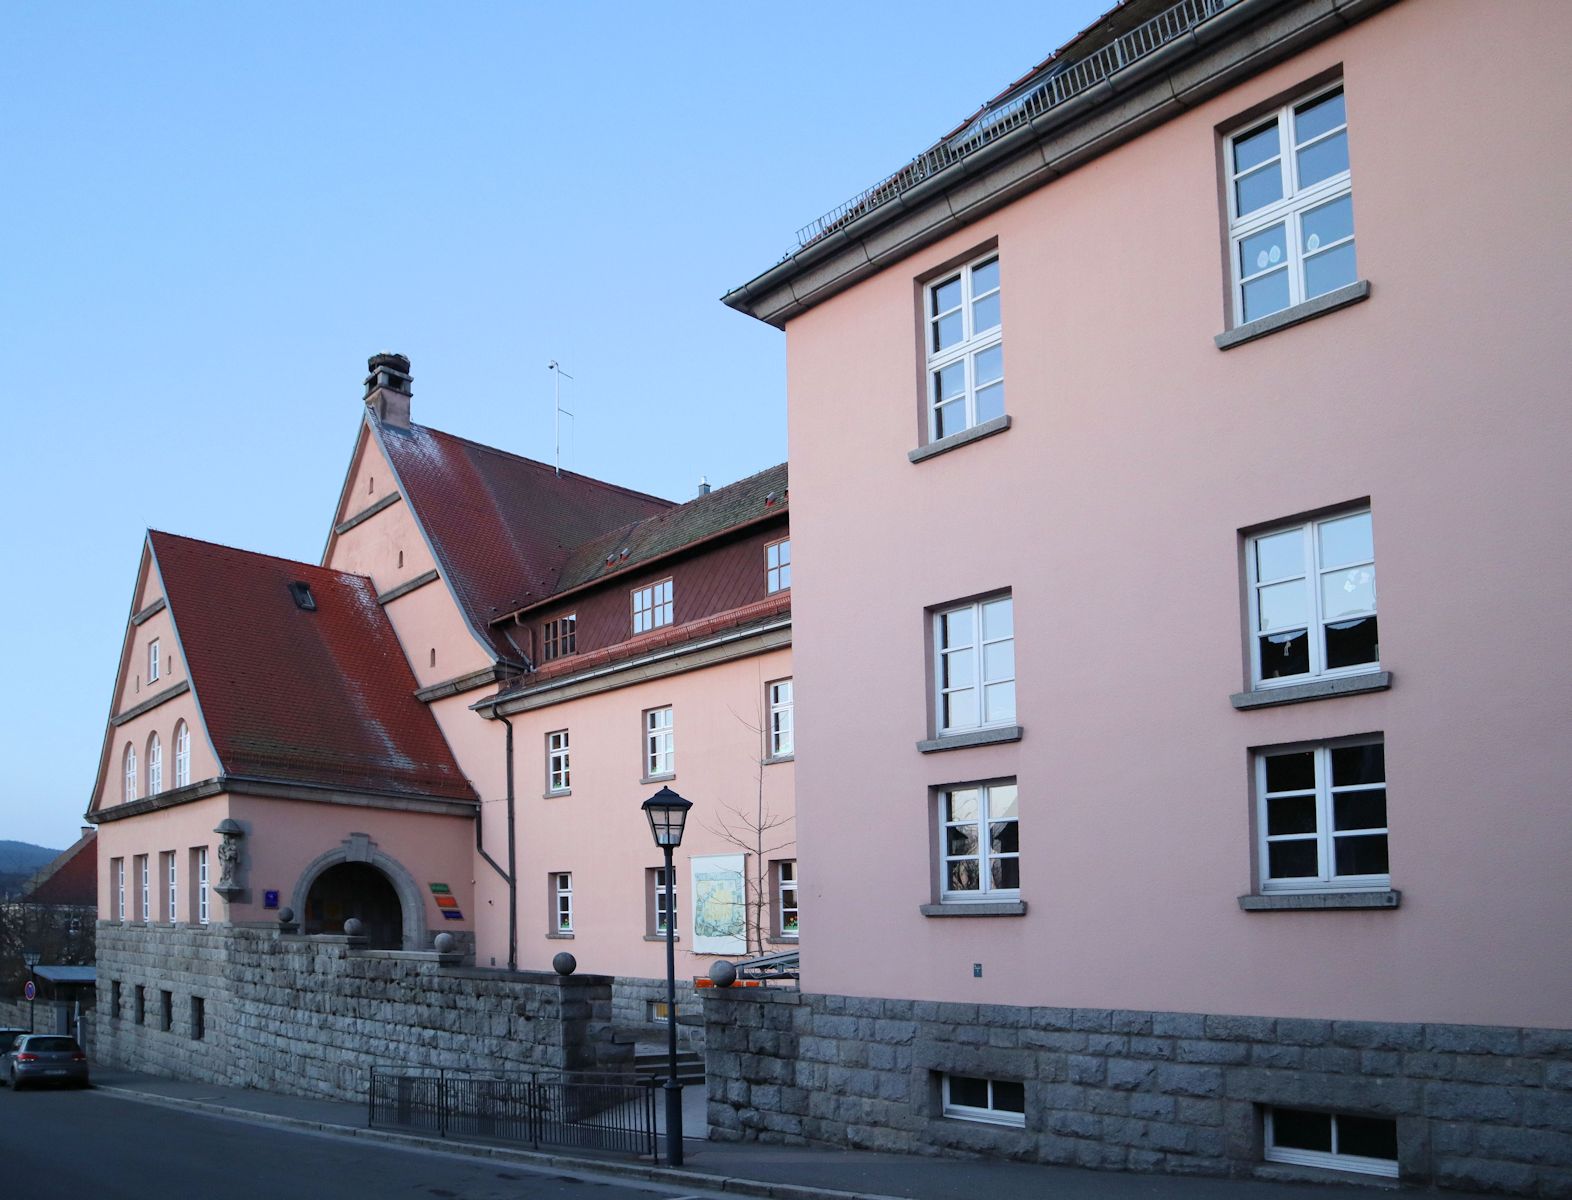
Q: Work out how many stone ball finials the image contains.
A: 5